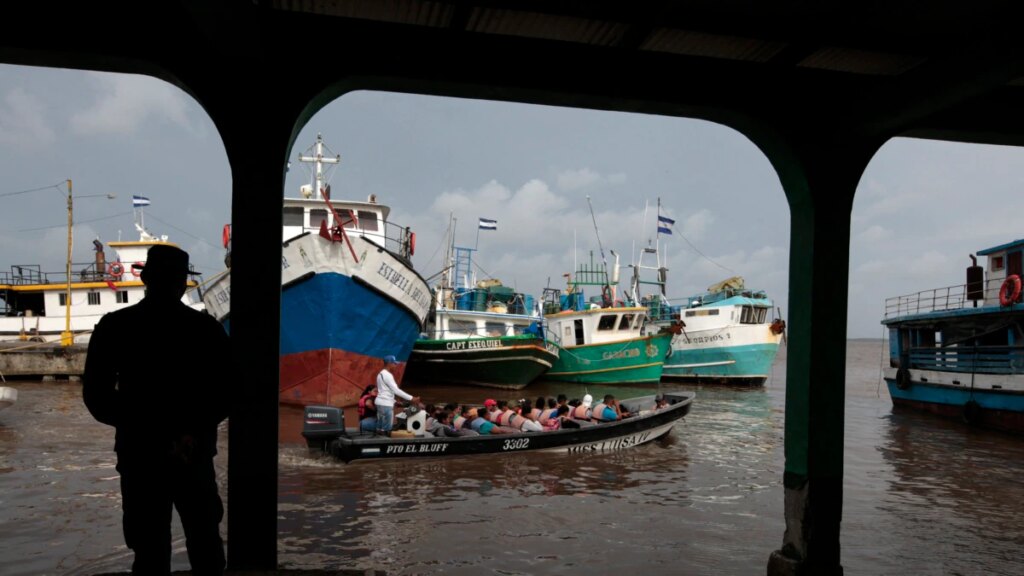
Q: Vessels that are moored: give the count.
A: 6